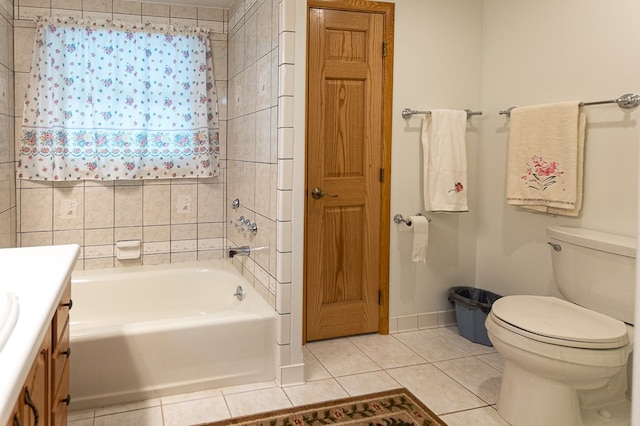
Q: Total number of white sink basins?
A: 1